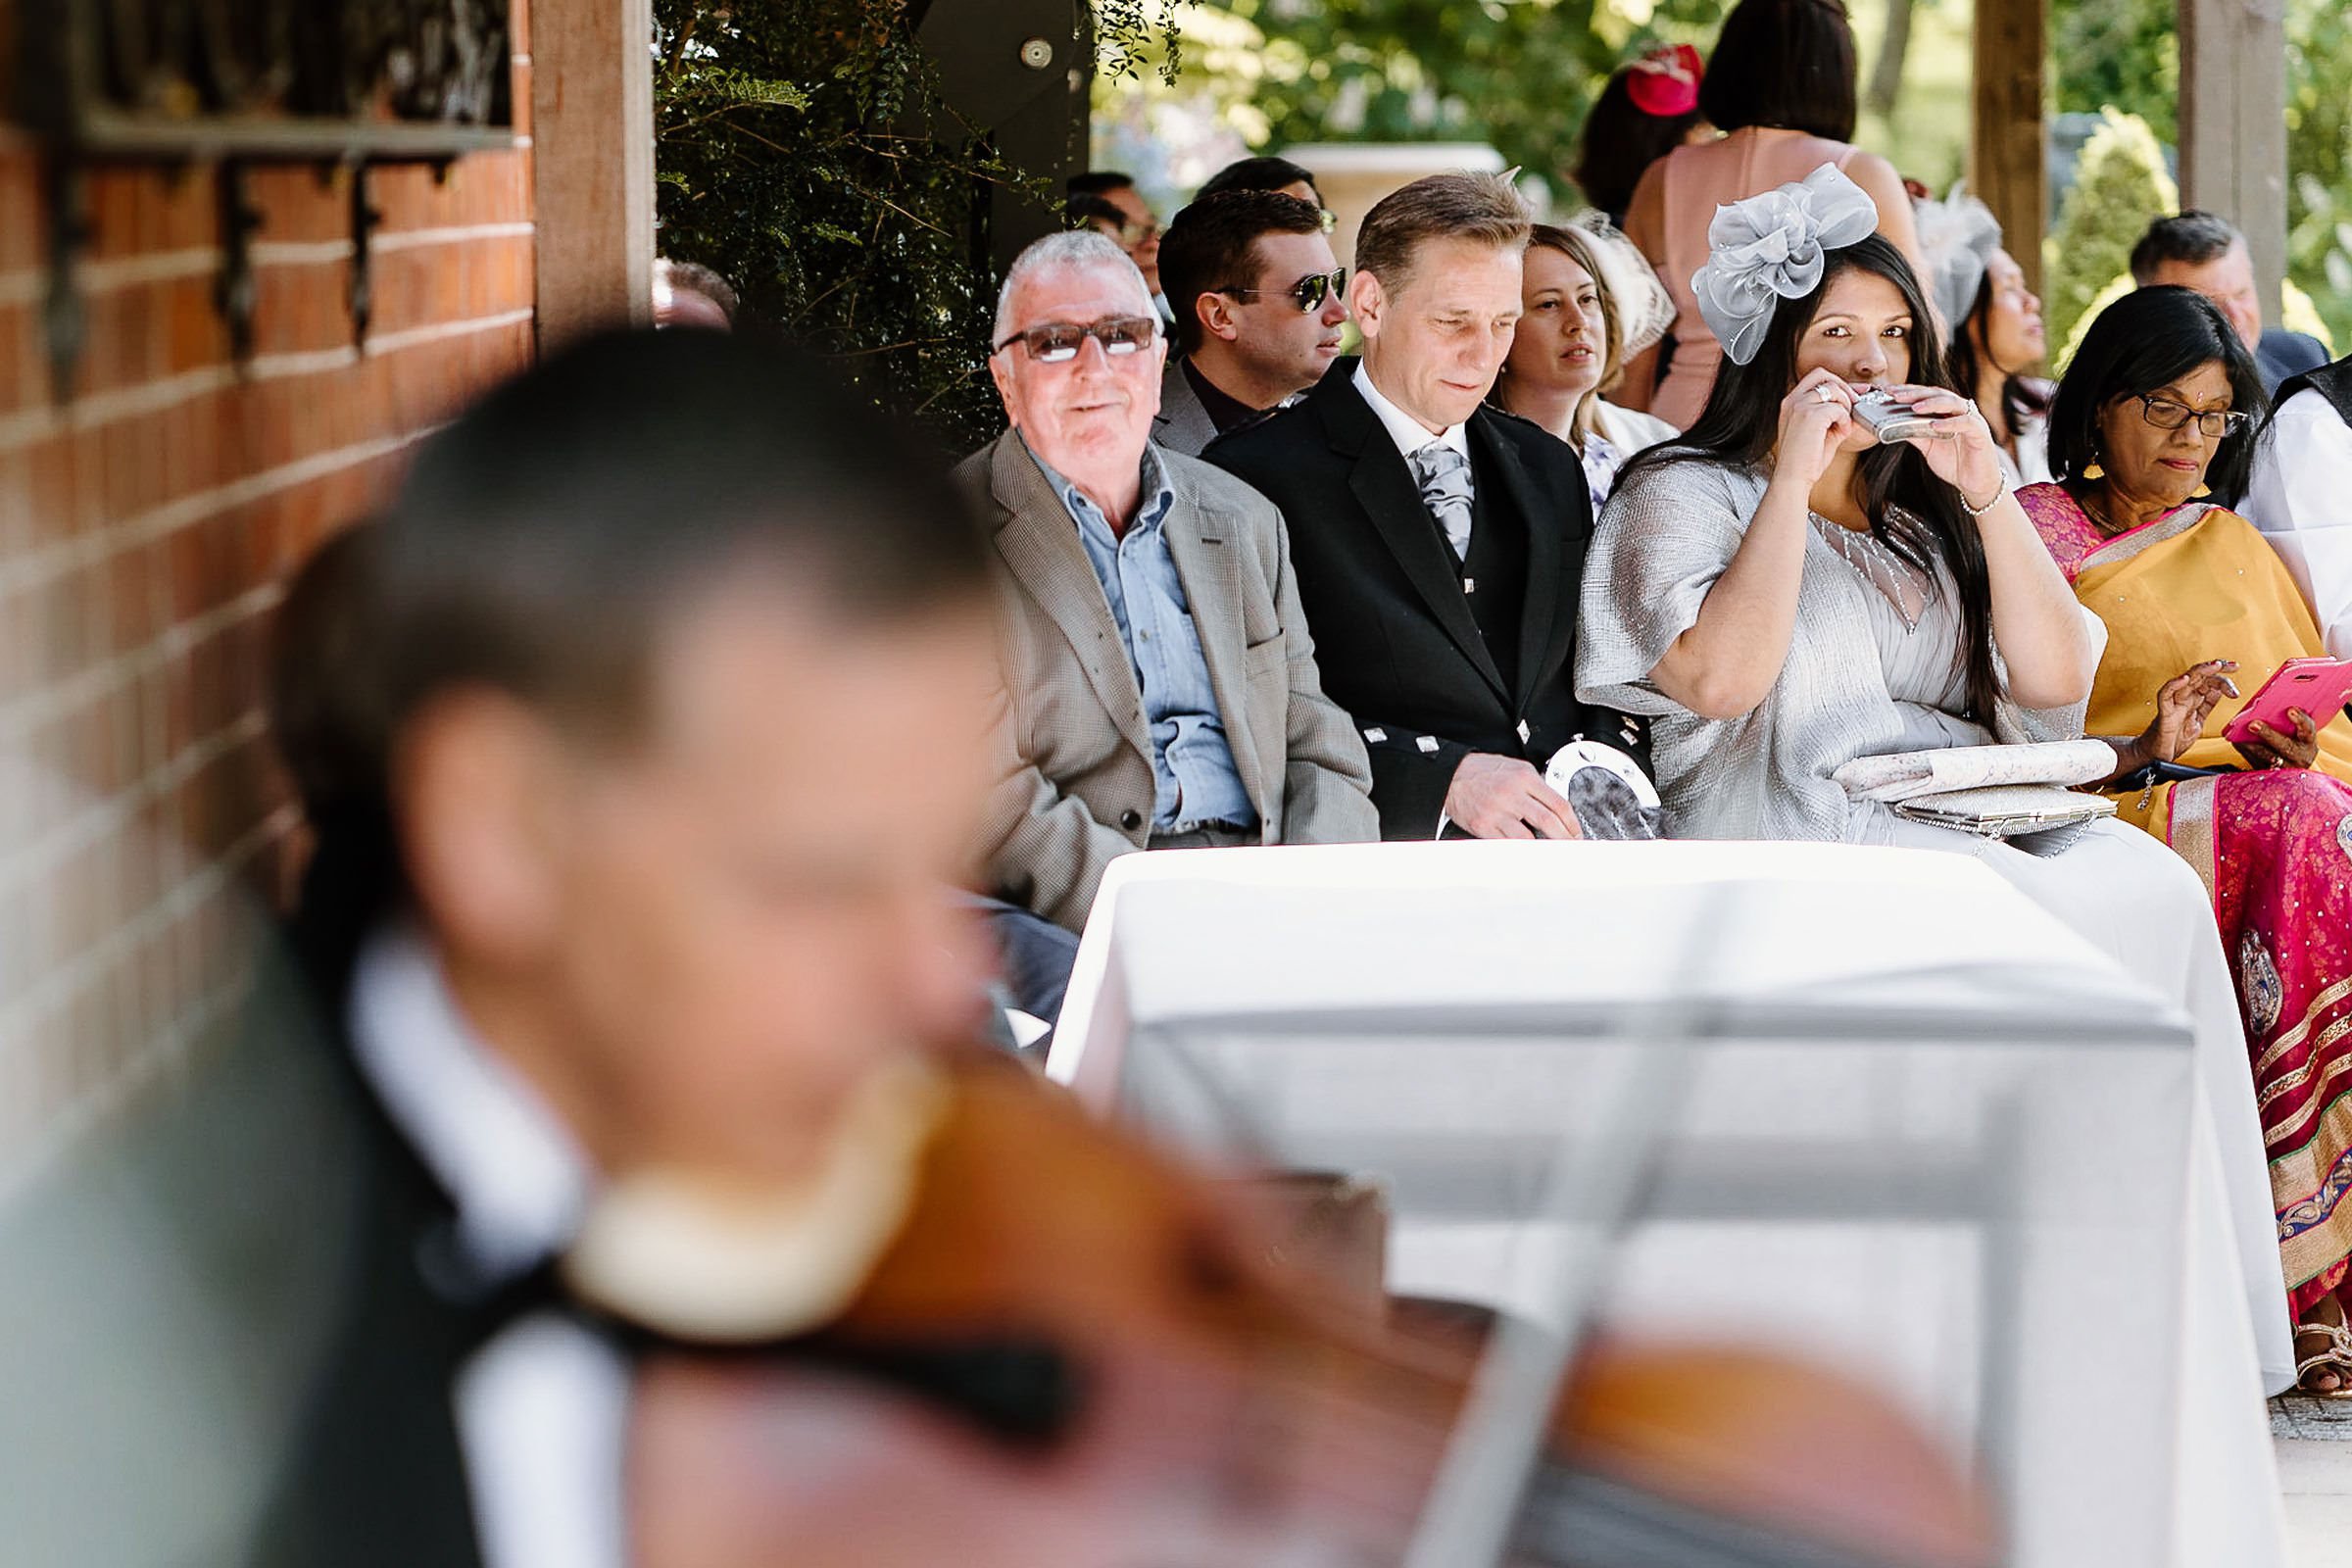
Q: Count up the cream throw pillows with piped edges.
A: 0